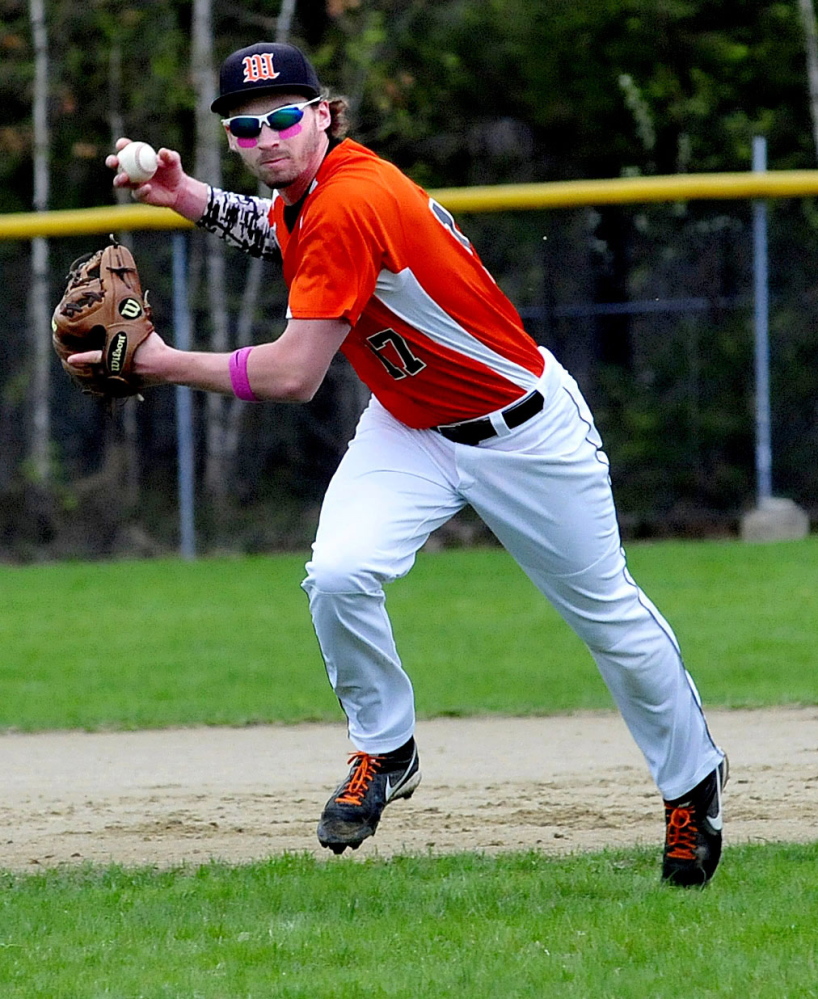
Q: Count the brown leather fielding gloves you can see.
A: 1